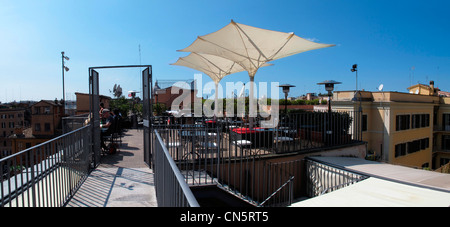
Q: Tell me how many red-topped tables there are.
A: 2